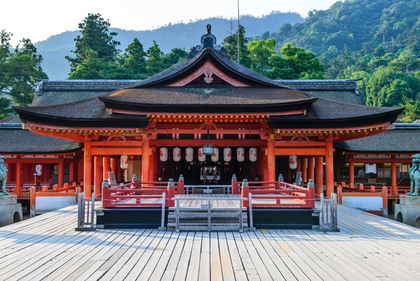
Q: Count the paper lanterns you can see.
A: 11